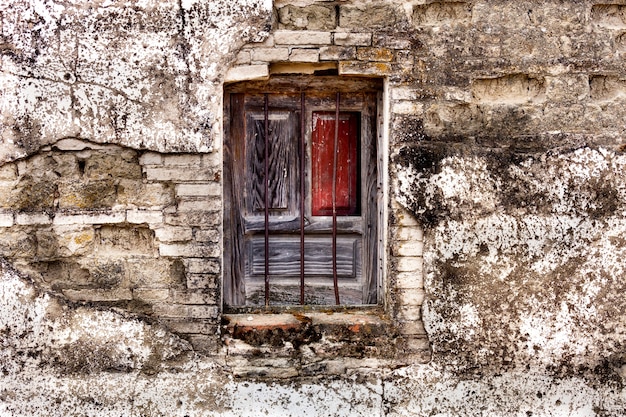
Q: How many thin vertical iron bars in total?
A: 3